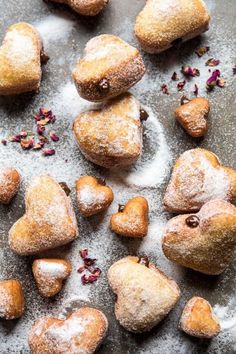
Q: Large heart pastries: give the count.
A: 10